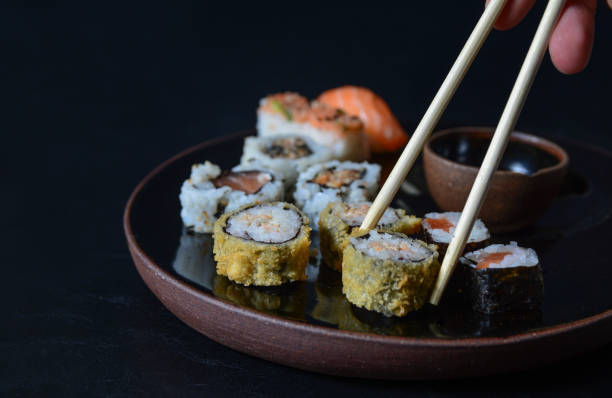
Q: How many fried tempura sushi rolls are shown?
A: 3